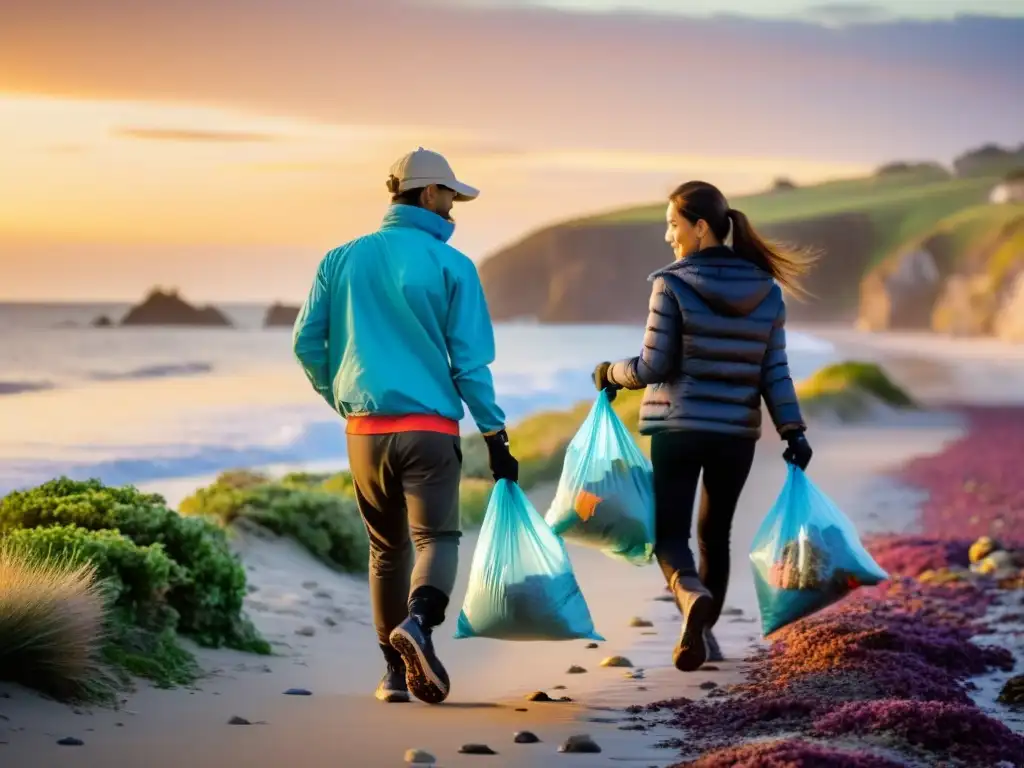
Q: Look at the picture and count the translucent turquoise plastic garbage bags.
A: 3